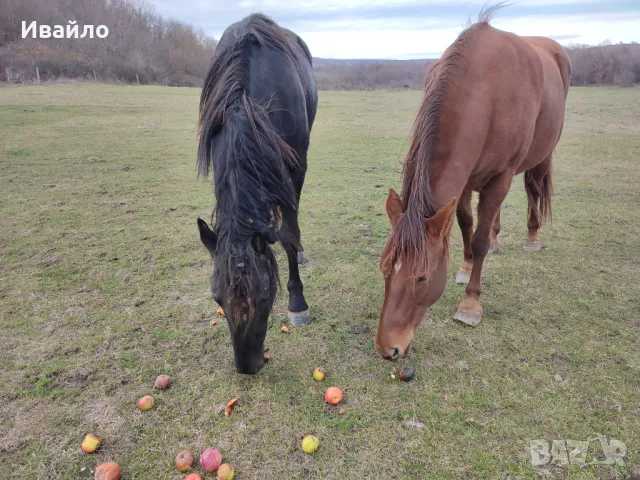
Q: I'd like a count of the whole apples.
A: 12